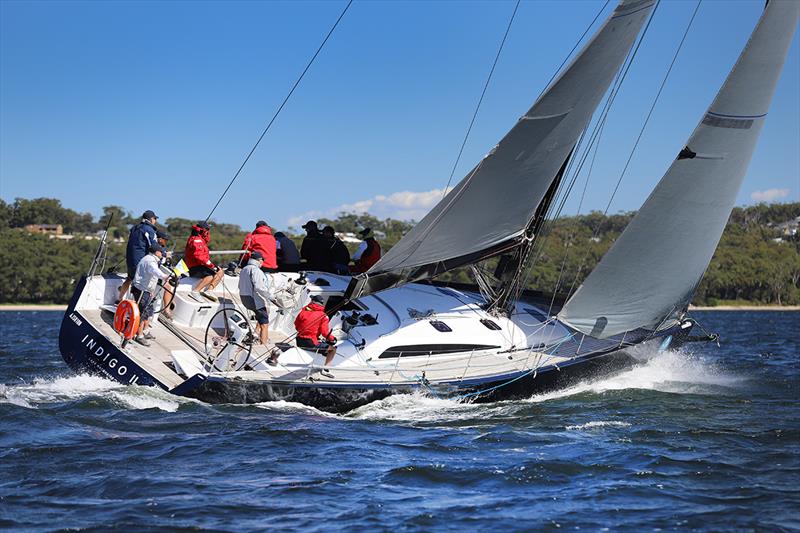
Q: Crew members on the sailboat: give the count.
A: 11